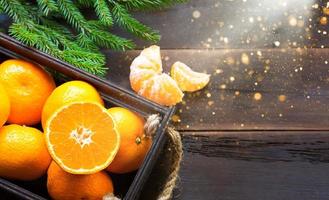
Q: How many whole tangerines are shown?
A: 6